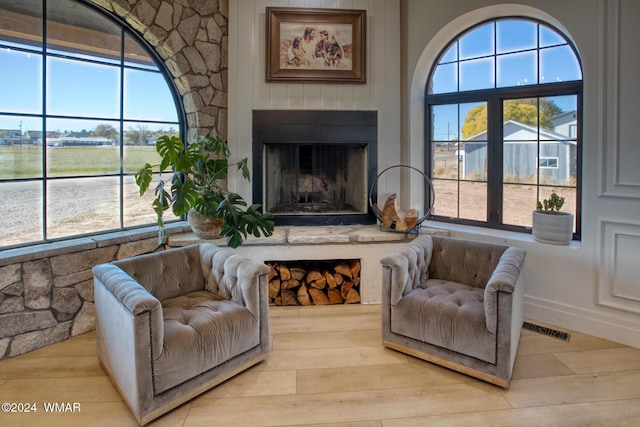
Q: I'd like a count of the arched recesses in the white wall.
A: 1